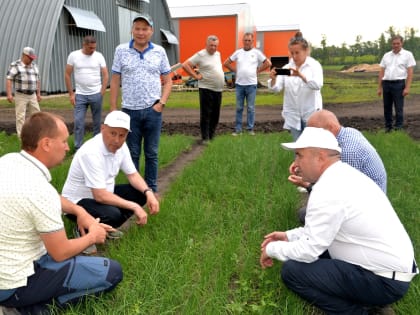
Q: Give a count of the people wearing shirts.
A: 11